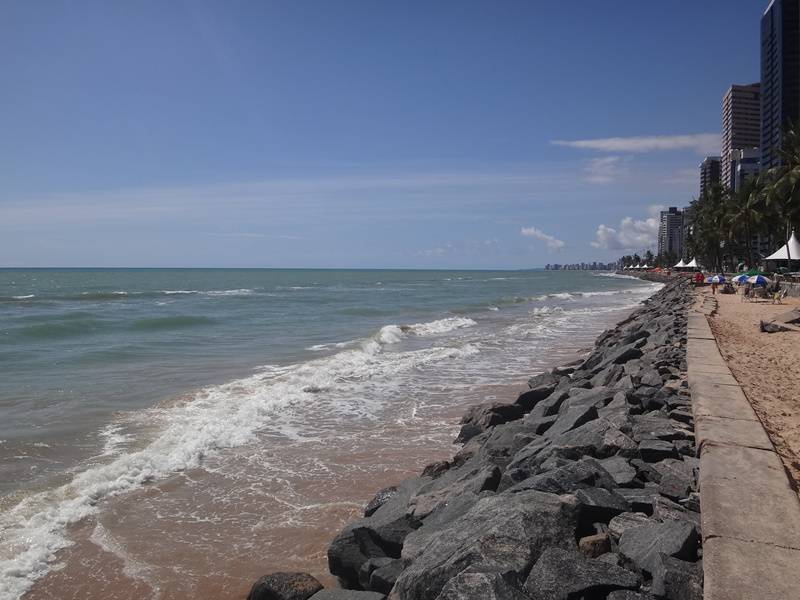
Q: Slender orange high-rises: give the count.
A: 0